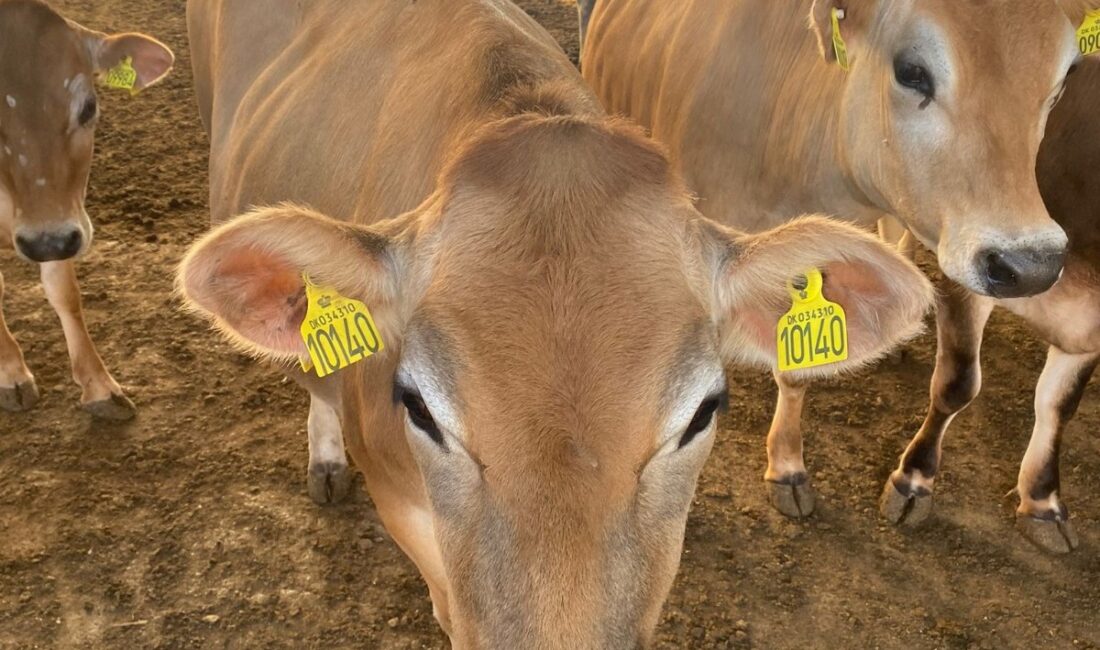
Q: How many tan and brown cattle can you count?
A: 4